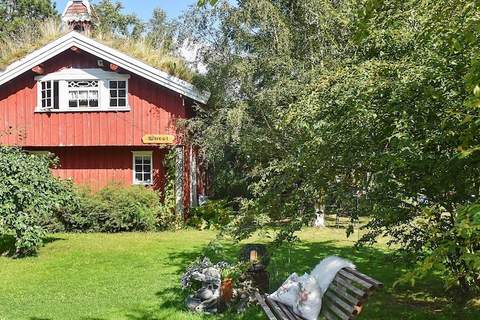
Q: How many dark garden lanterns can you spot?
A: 1